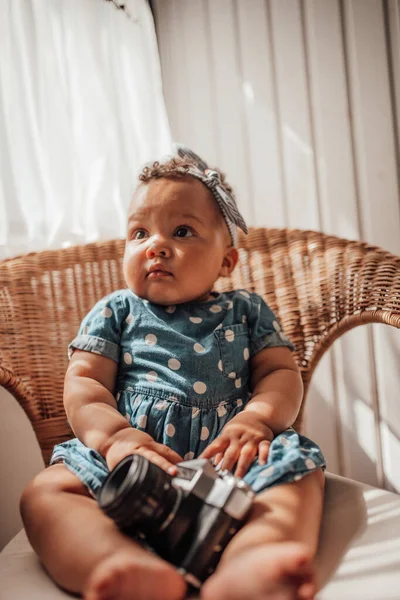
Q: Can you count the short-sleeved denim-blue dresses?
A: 1